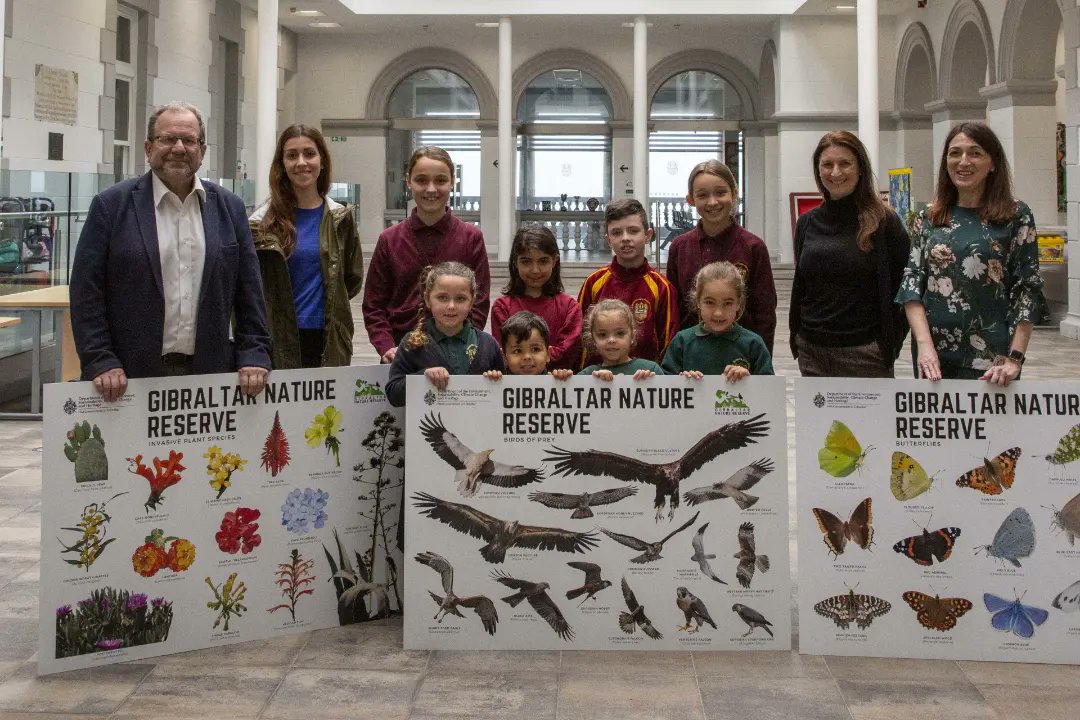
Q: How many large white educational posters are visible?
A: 3